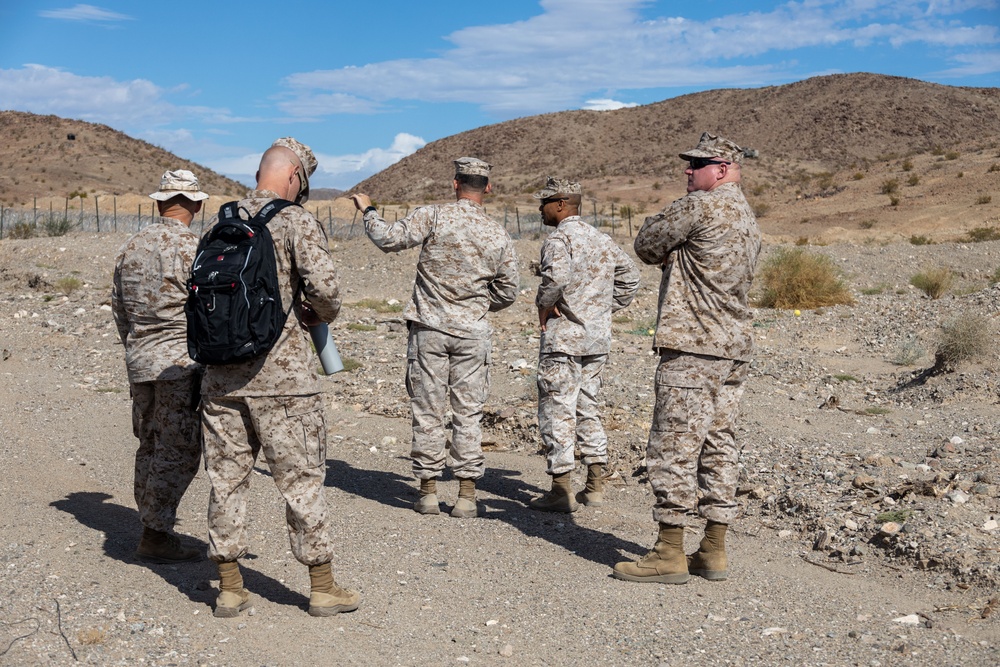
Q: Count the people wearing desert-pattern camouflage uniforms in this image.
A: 5